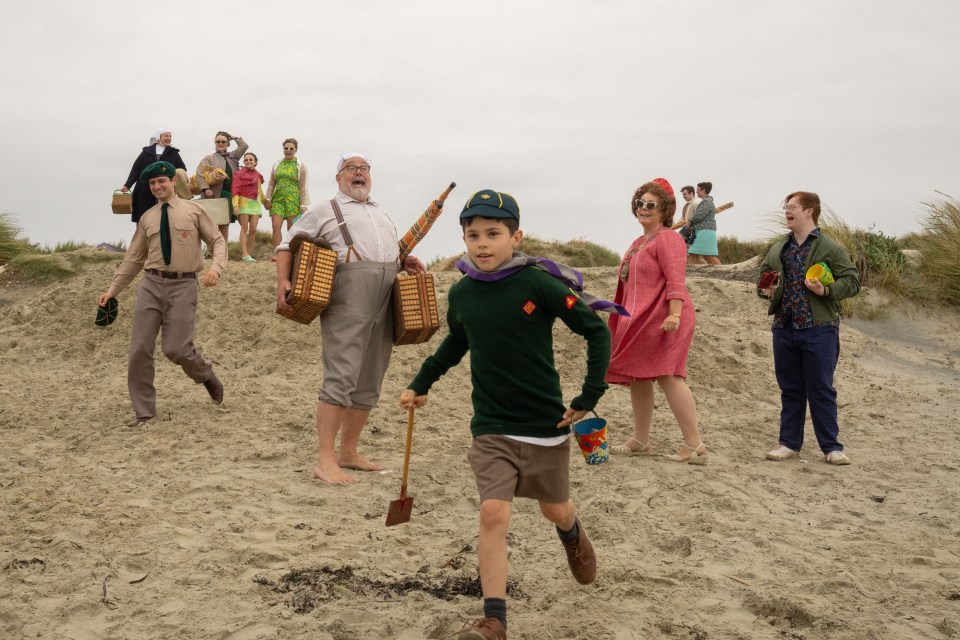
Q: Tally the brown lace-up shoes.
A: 2